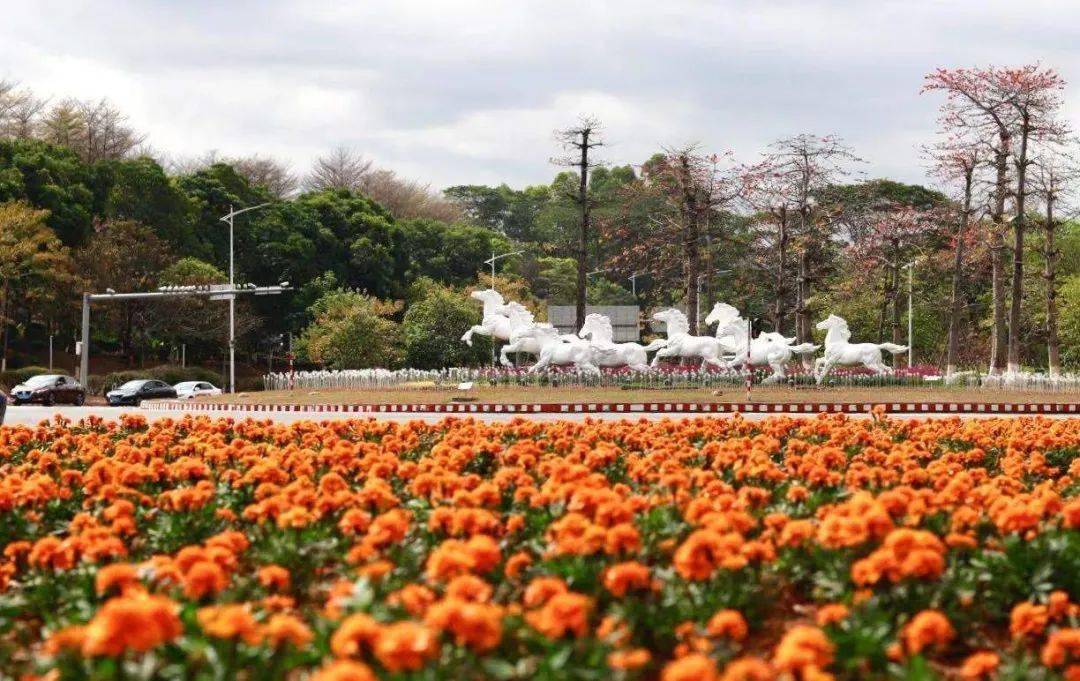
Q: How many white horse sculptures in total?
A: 8